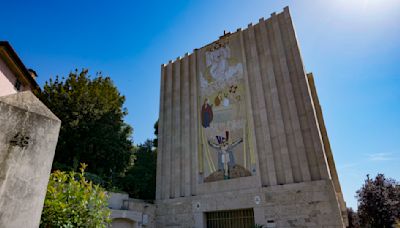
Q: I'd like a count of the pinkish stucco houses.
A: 1